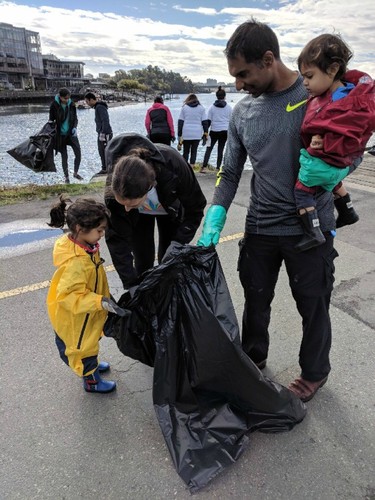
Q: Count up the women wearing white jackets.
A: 2